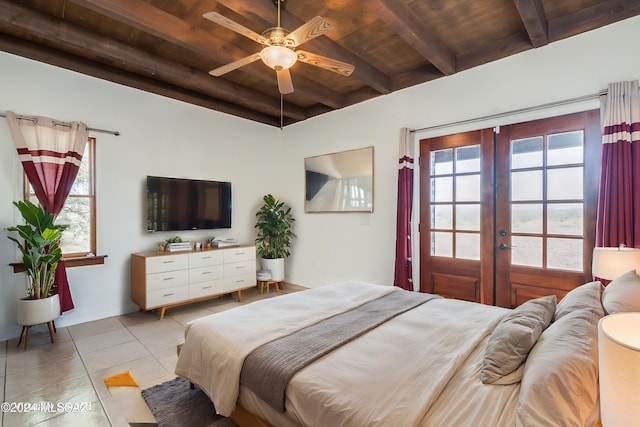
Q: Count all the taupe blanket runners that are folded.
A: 1